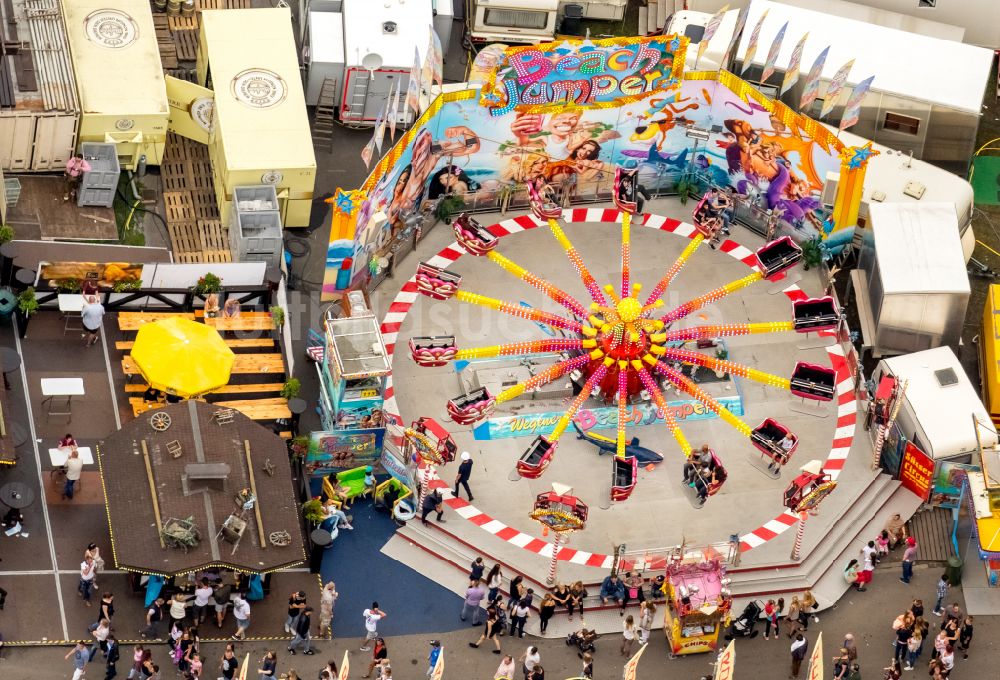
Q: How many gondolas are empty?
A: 9